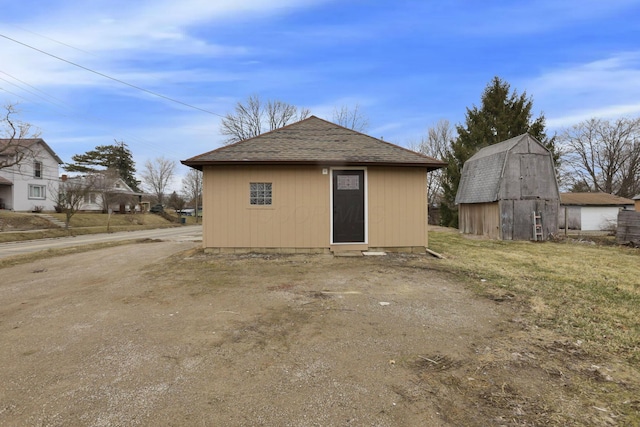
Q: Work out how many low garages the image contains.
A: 1